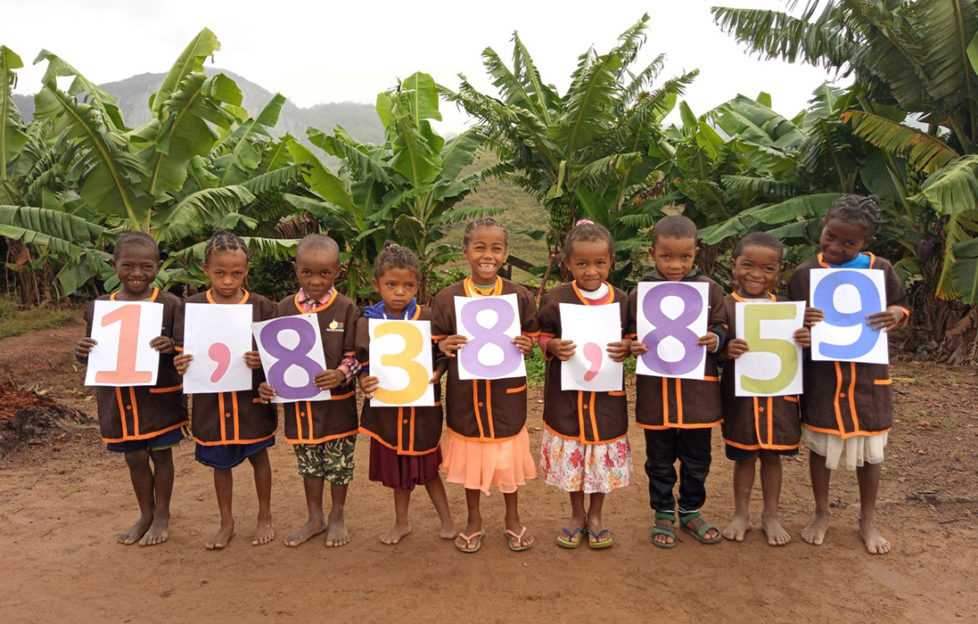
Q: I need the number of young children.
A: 9